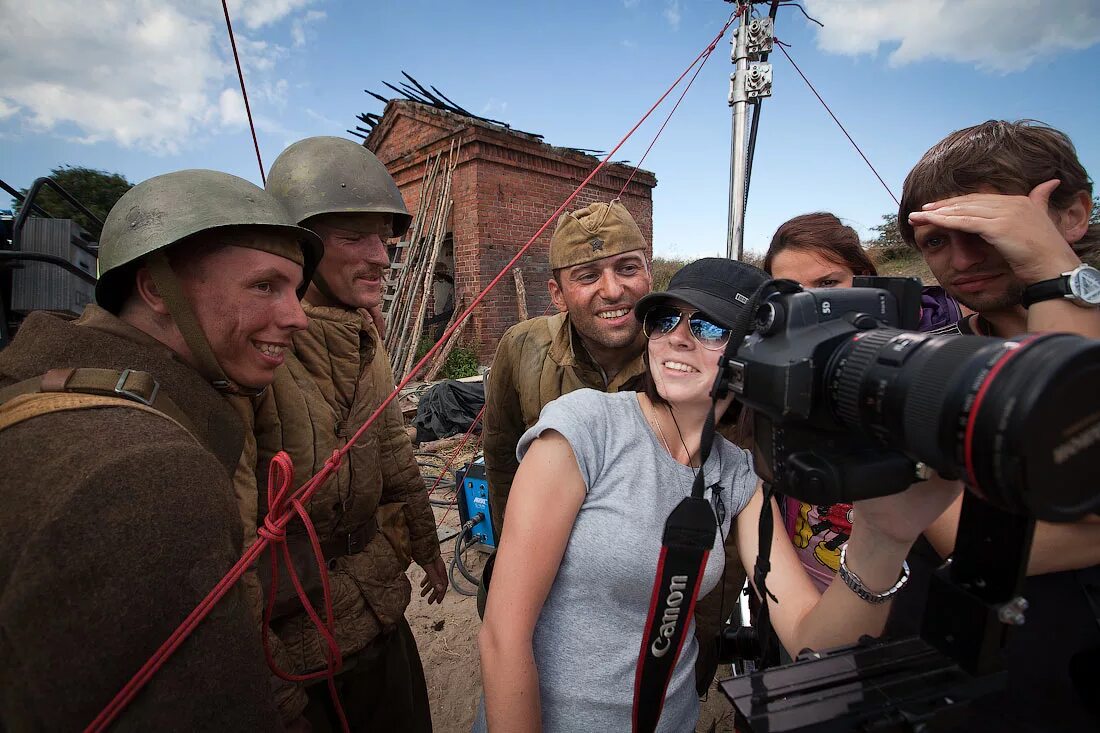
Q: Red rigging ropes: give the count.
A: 4